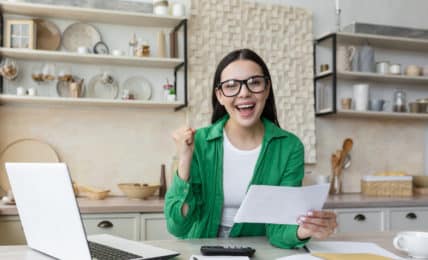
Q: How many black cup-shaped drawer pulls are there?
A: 3